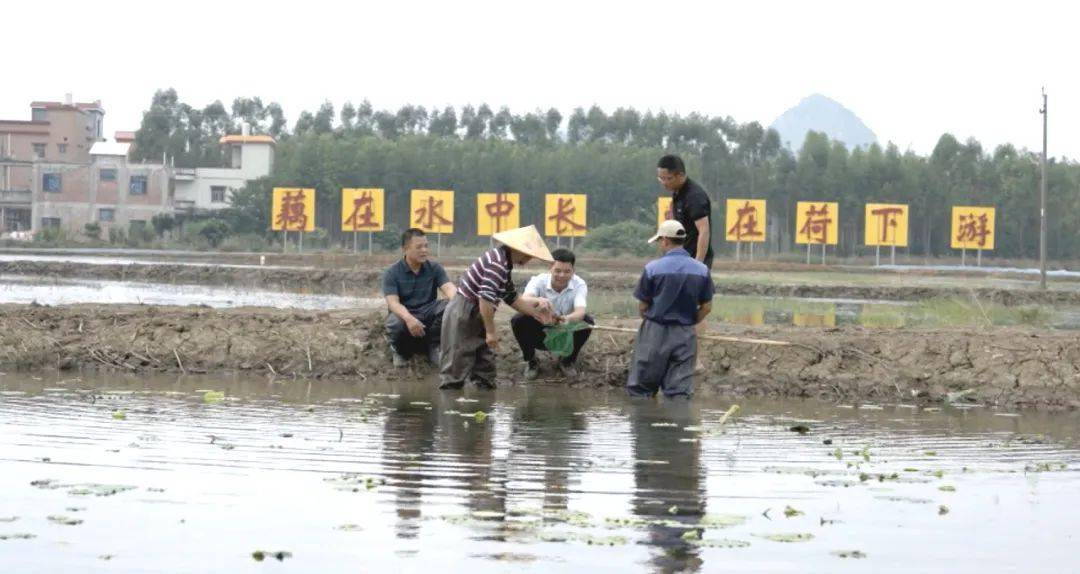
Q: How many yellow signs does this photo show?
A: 10